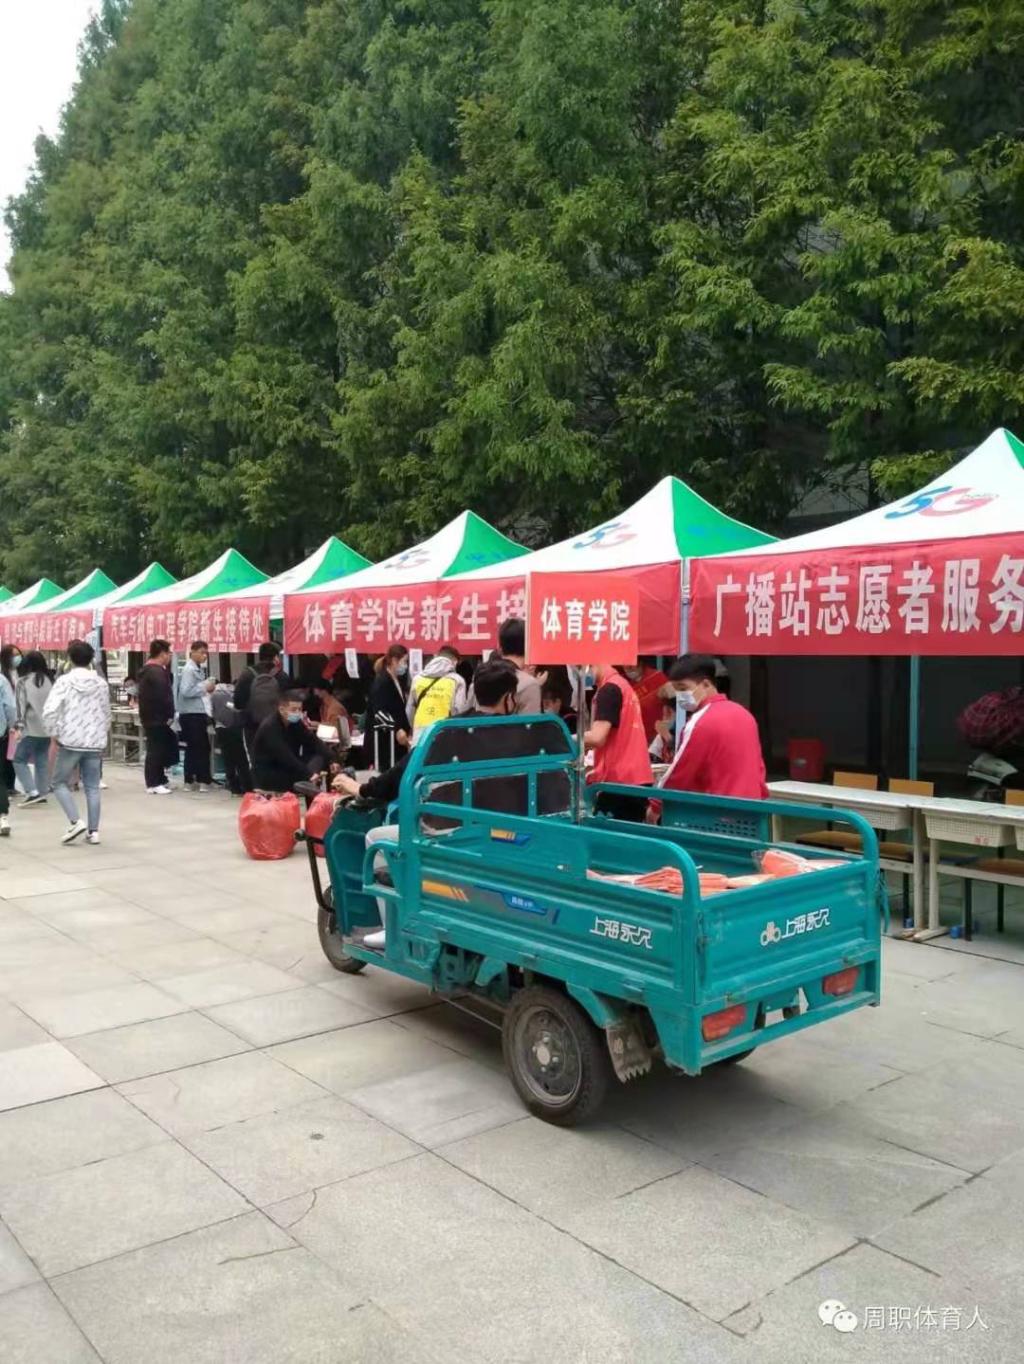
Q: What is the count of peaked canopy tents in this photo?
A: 9